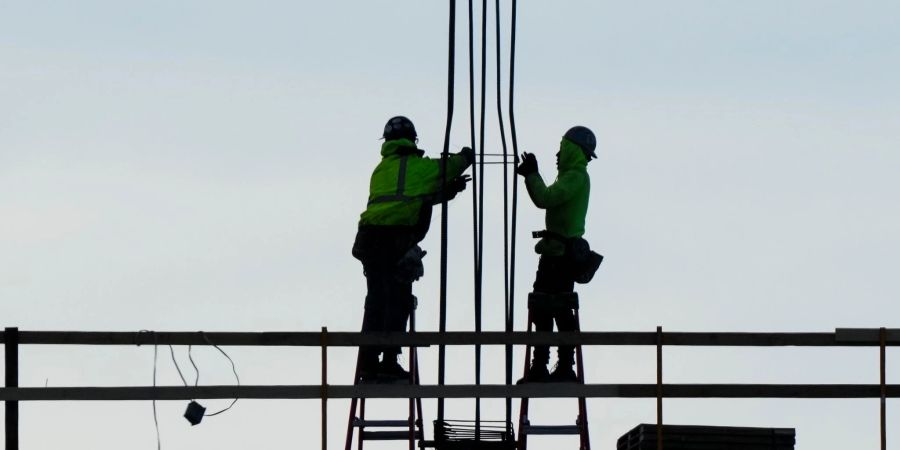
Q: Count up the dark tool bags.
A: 2